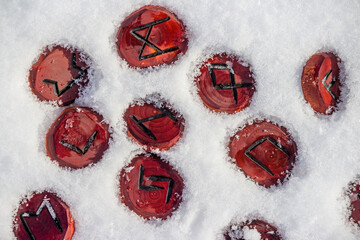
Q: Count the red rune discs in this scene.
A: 11